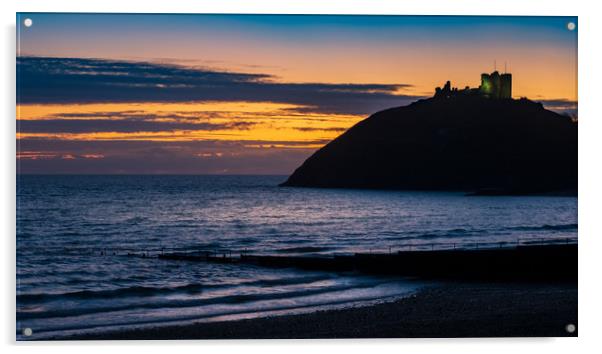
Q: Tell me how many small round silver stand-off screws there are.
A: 4